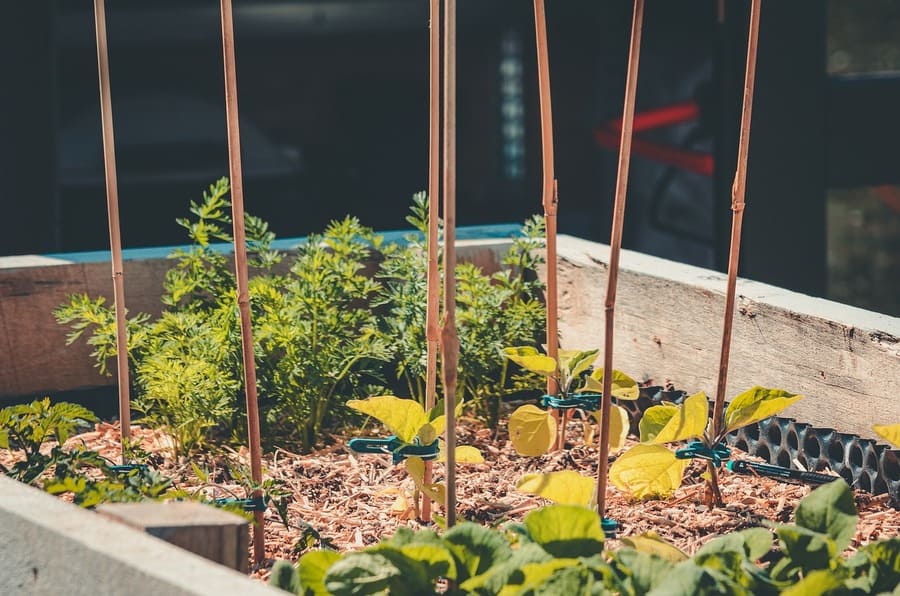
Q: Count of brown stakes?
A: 7